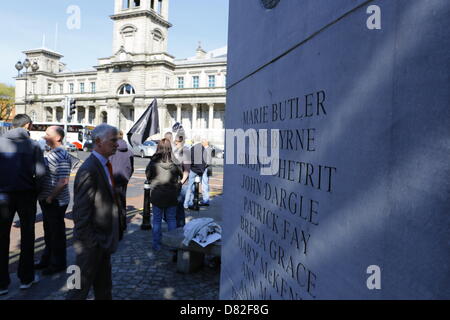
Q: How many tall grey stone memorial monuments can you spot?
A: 1